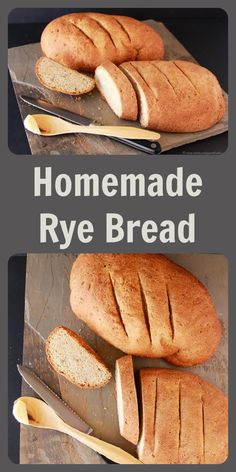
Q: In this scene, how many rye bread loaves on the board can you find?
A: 2